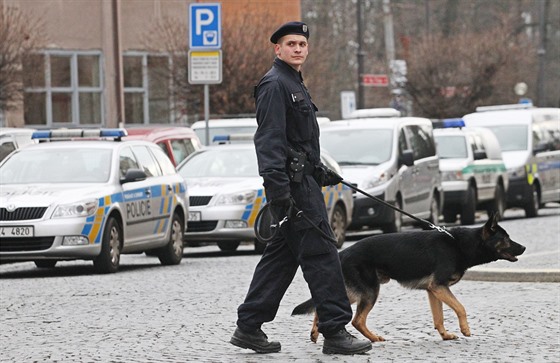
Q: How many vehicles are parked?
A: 8